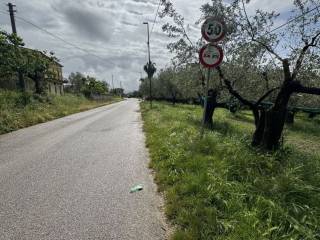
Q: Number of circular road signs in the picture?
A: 2